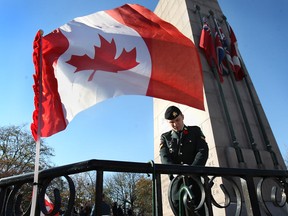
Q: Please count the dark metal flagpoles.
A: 3